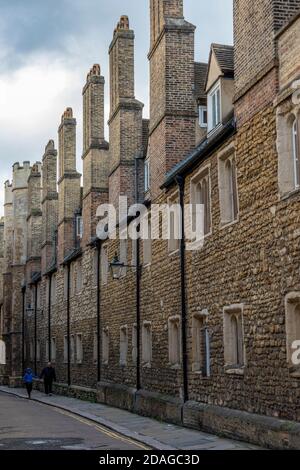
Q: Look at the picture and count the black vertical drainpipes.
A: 7